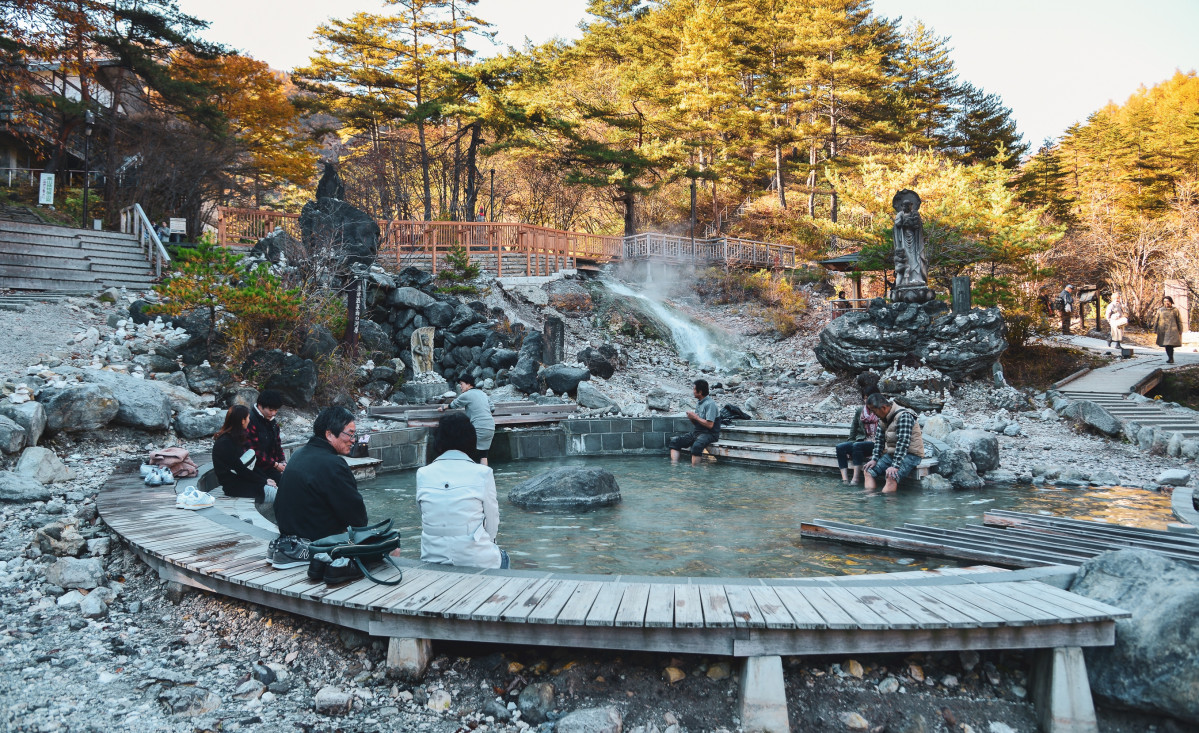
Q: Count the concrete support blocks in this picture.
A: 4